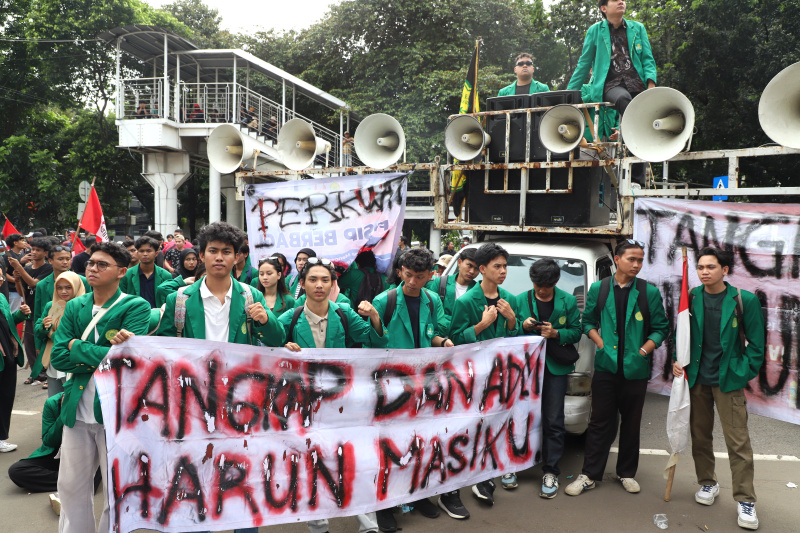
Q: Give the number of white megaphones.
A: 7